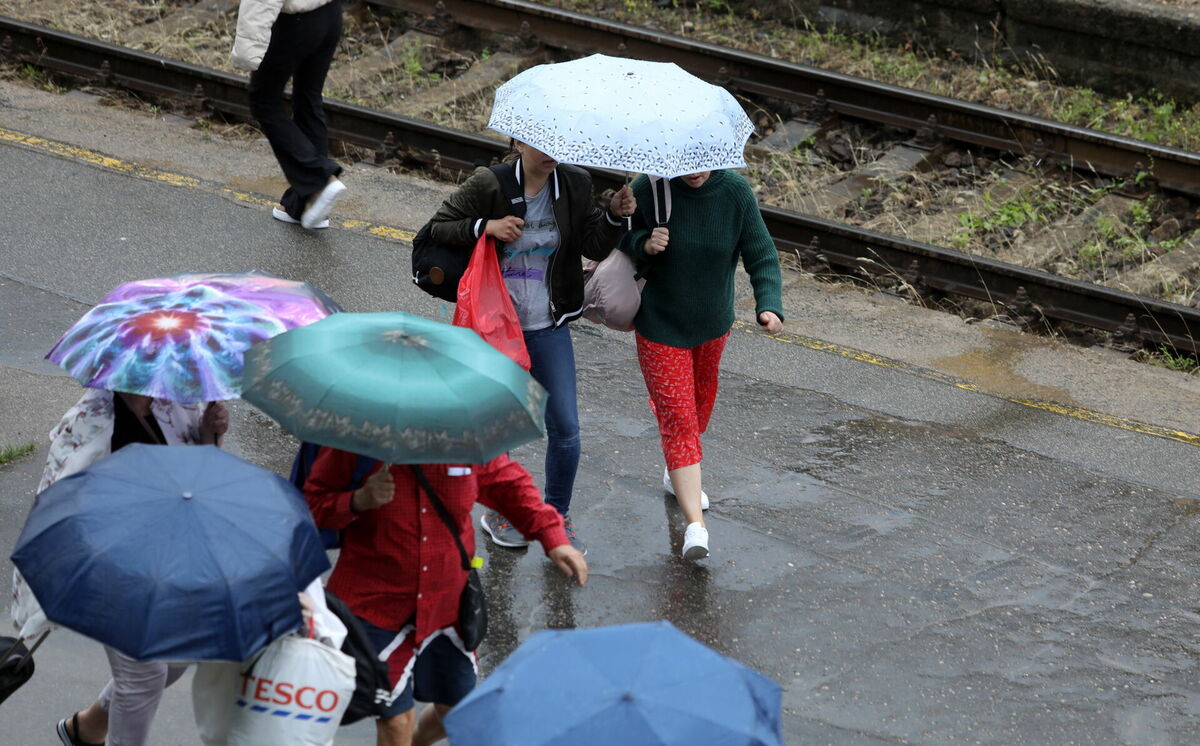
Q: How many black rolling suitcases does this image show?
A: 1